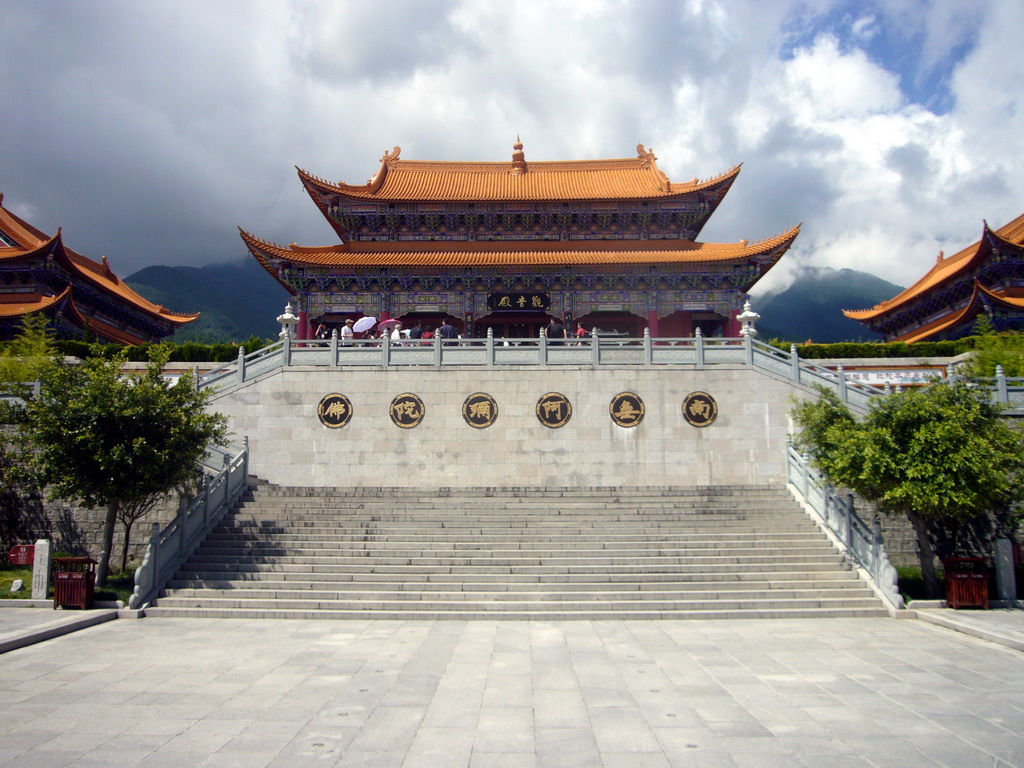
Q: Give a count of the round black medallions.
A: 6